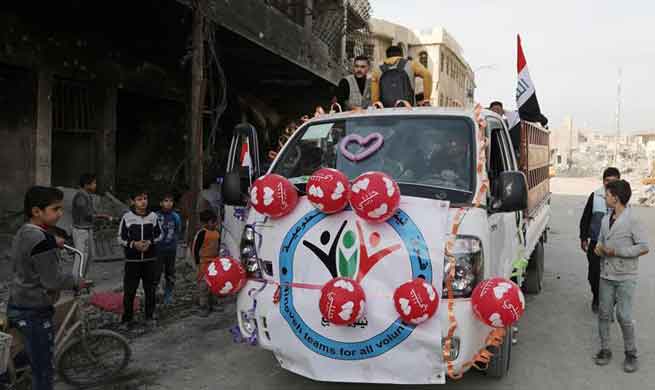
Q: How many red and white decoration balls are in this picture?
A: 7